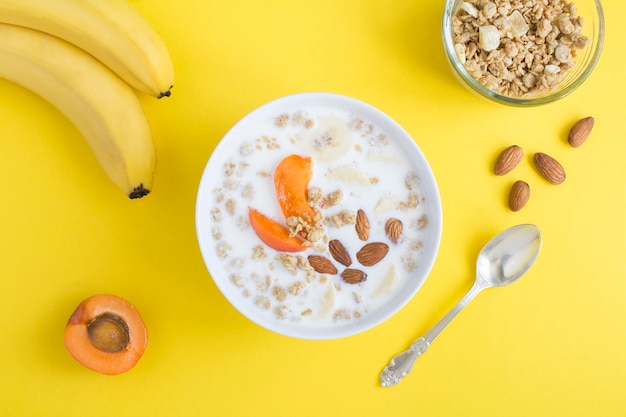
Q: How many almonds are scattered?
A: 4